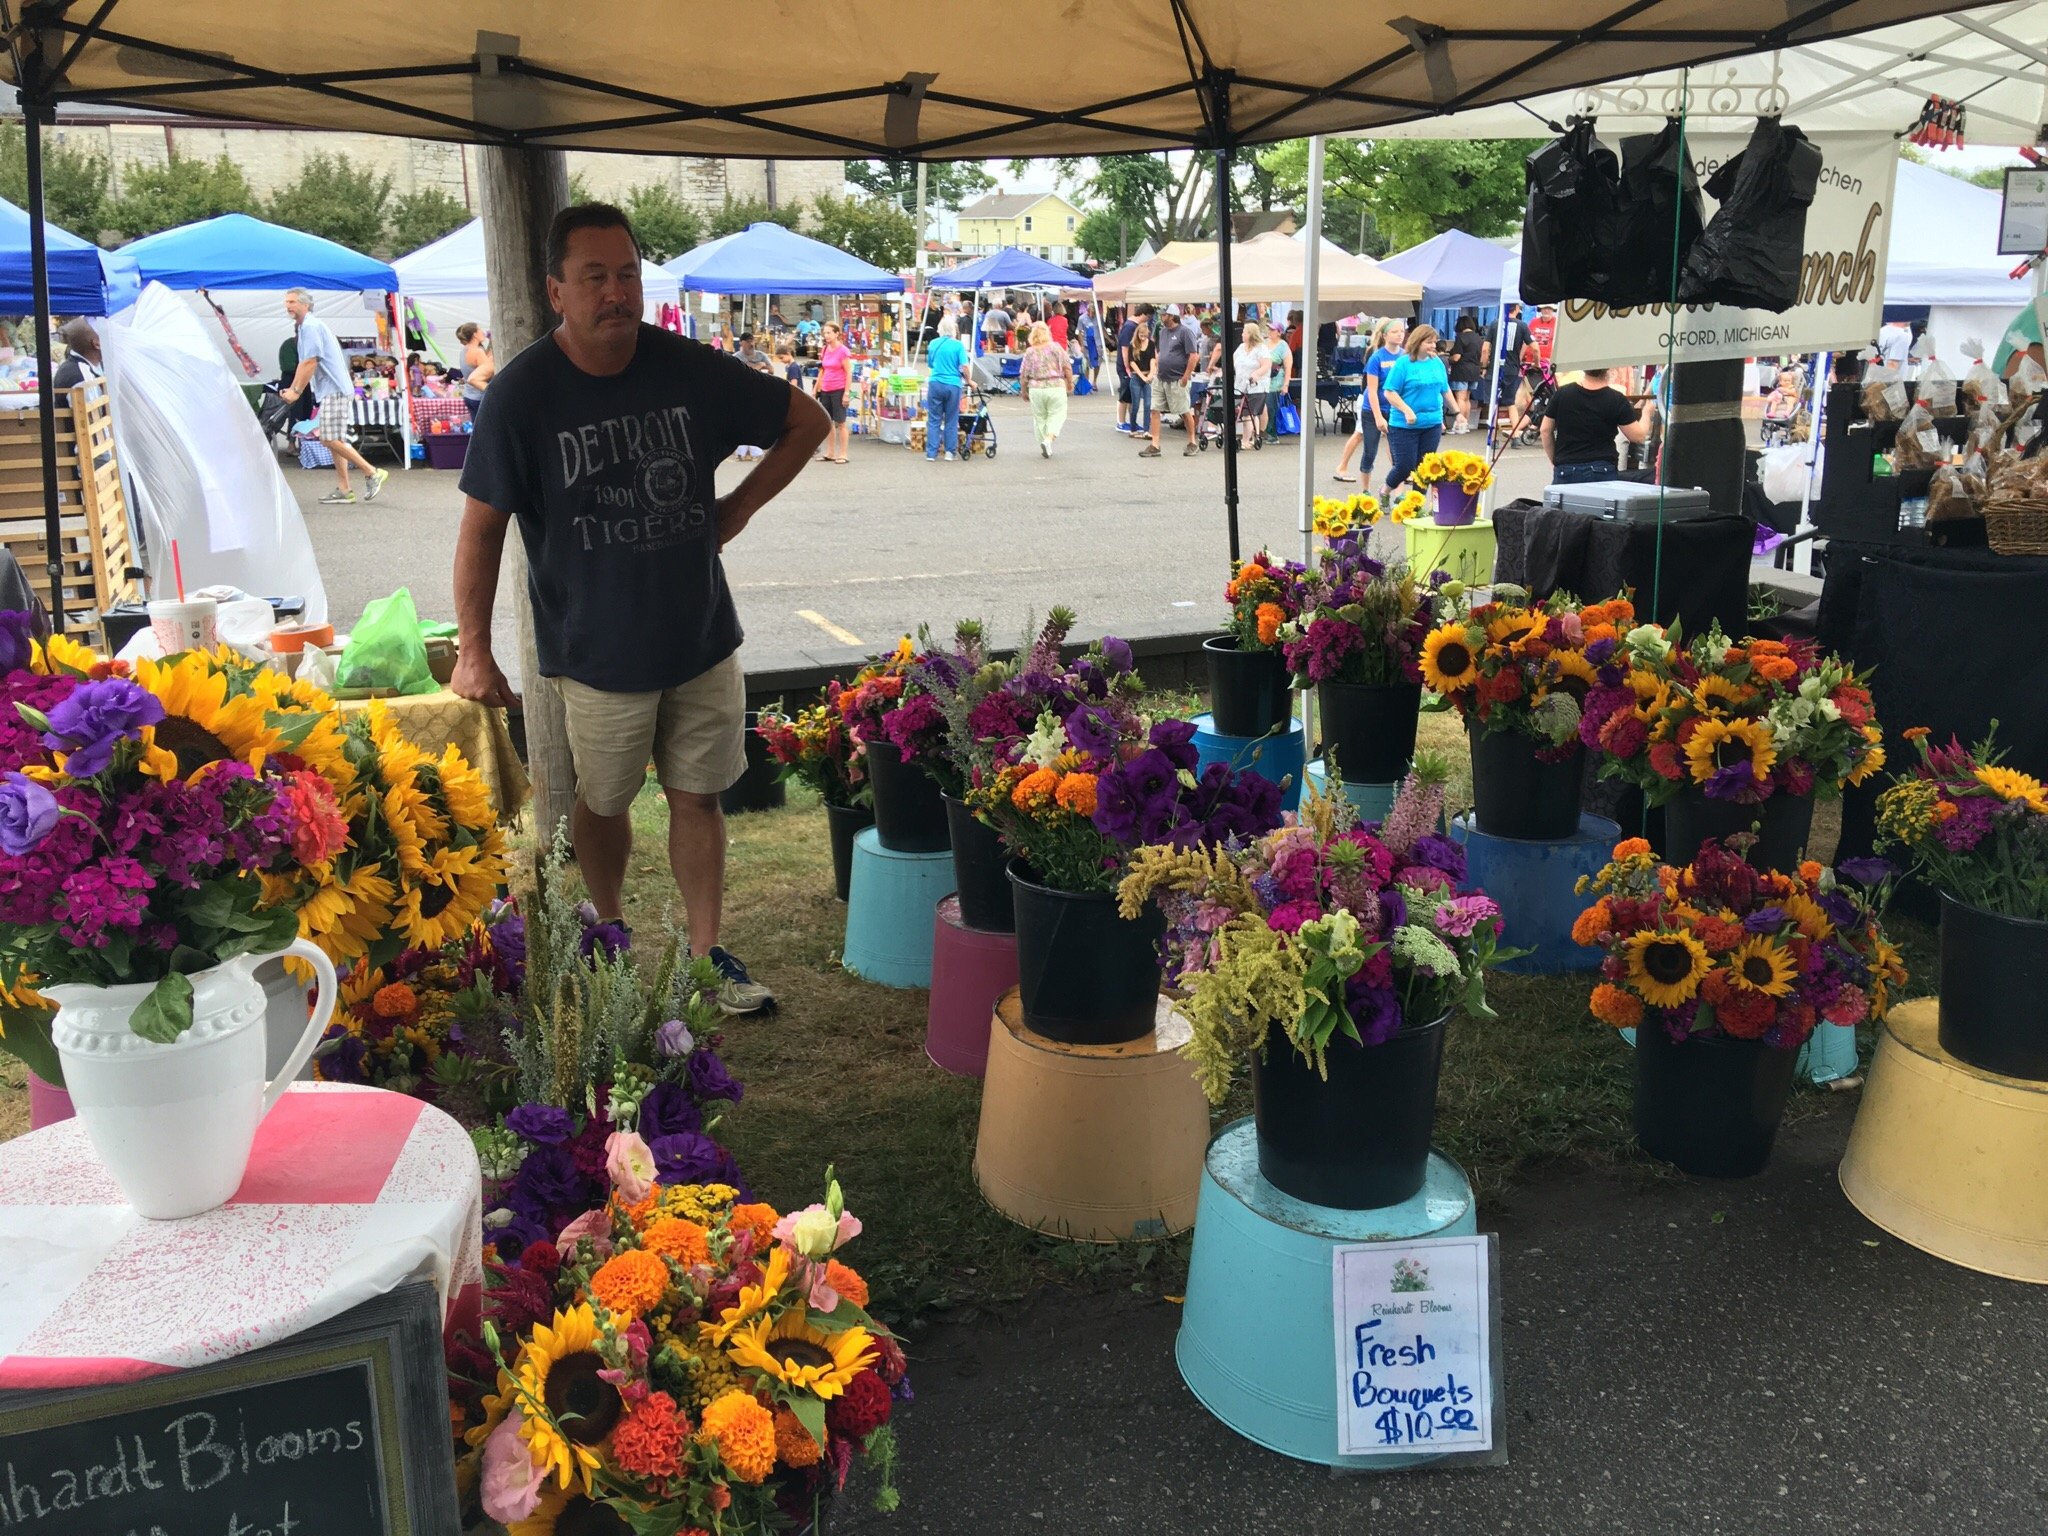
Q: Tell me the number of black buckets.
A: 12